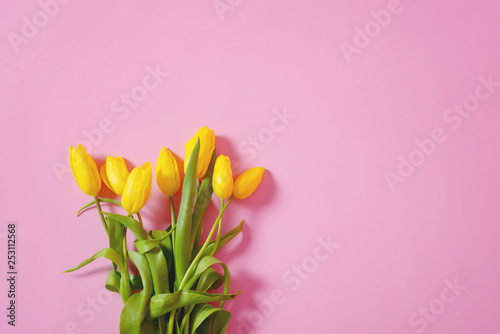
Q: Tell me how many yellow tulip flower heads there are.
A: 7